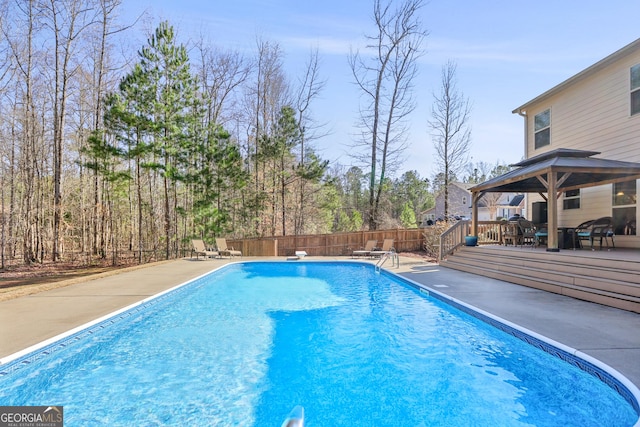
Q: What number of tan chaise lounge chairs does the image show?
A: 4